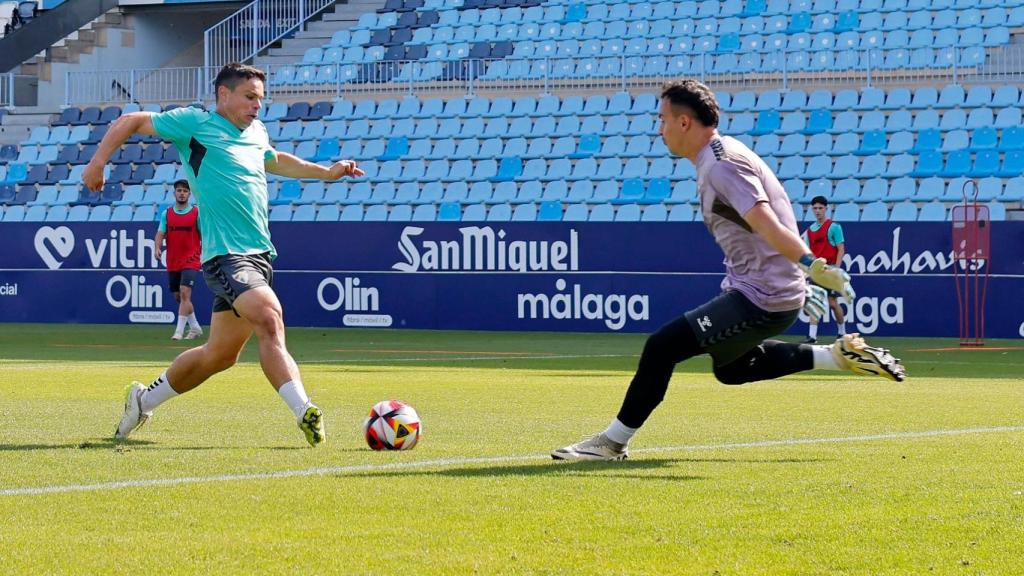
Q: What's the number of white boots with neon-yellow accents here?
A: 2